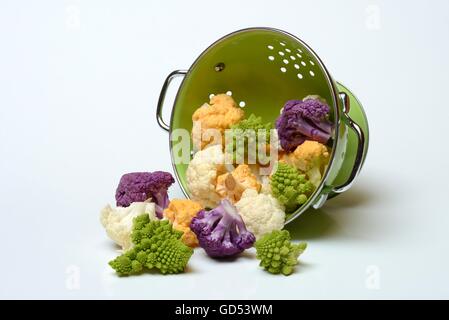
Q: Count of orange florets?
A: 4